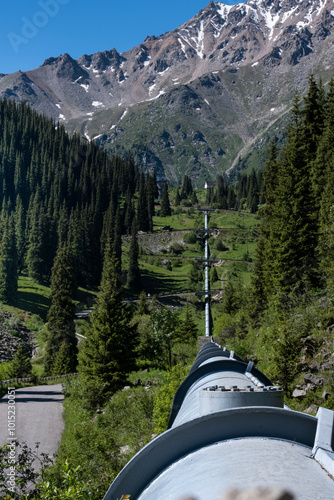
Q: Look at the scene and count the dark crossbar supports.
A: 4